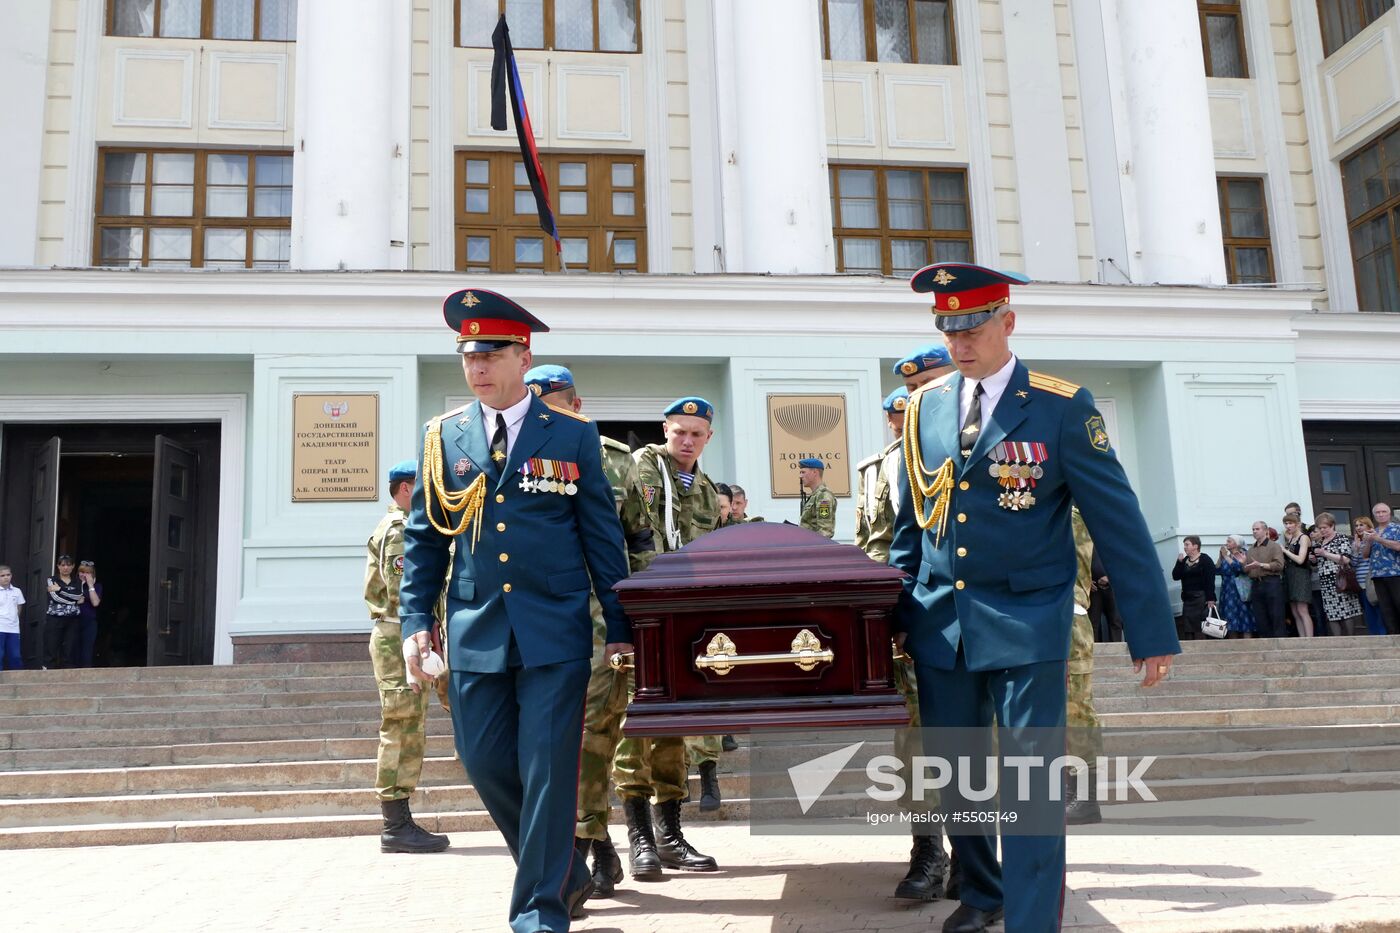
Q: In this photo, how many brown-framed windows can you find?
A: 10